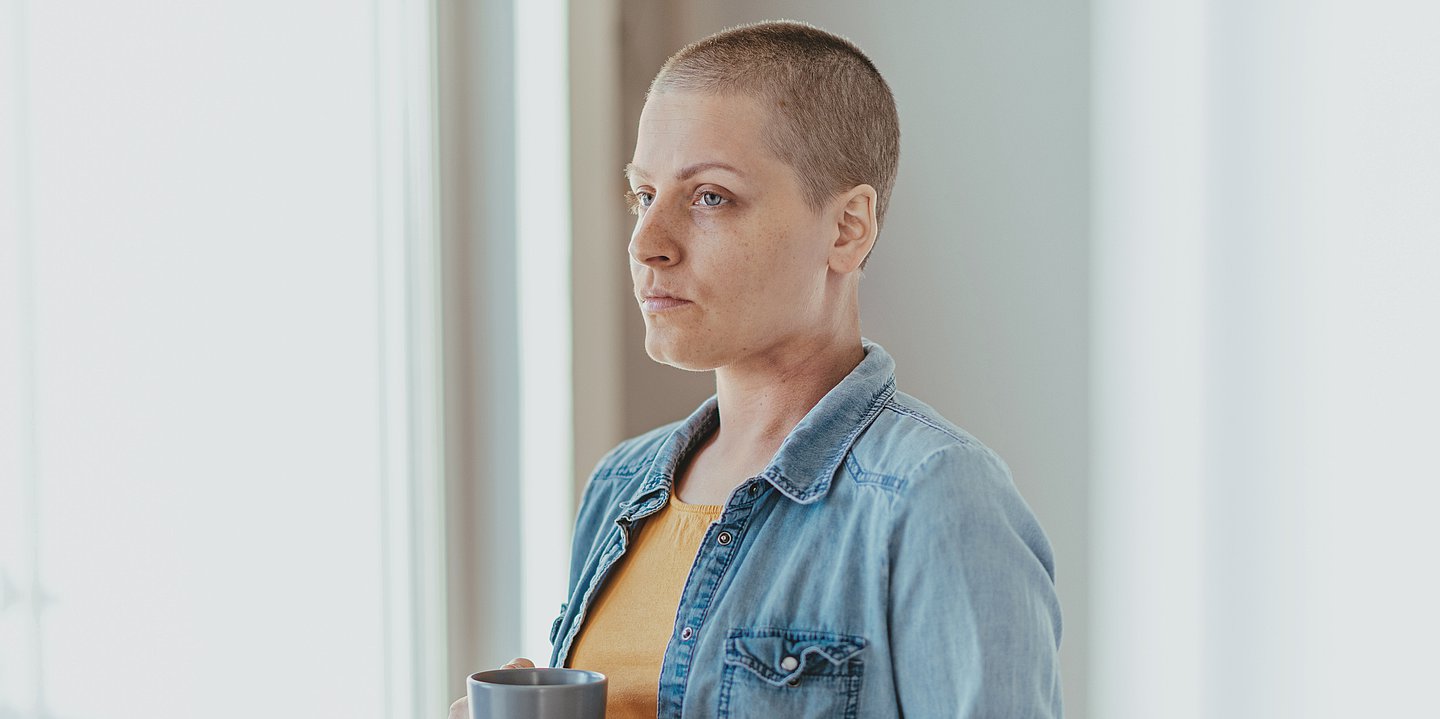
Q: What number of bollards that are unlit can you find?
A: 0